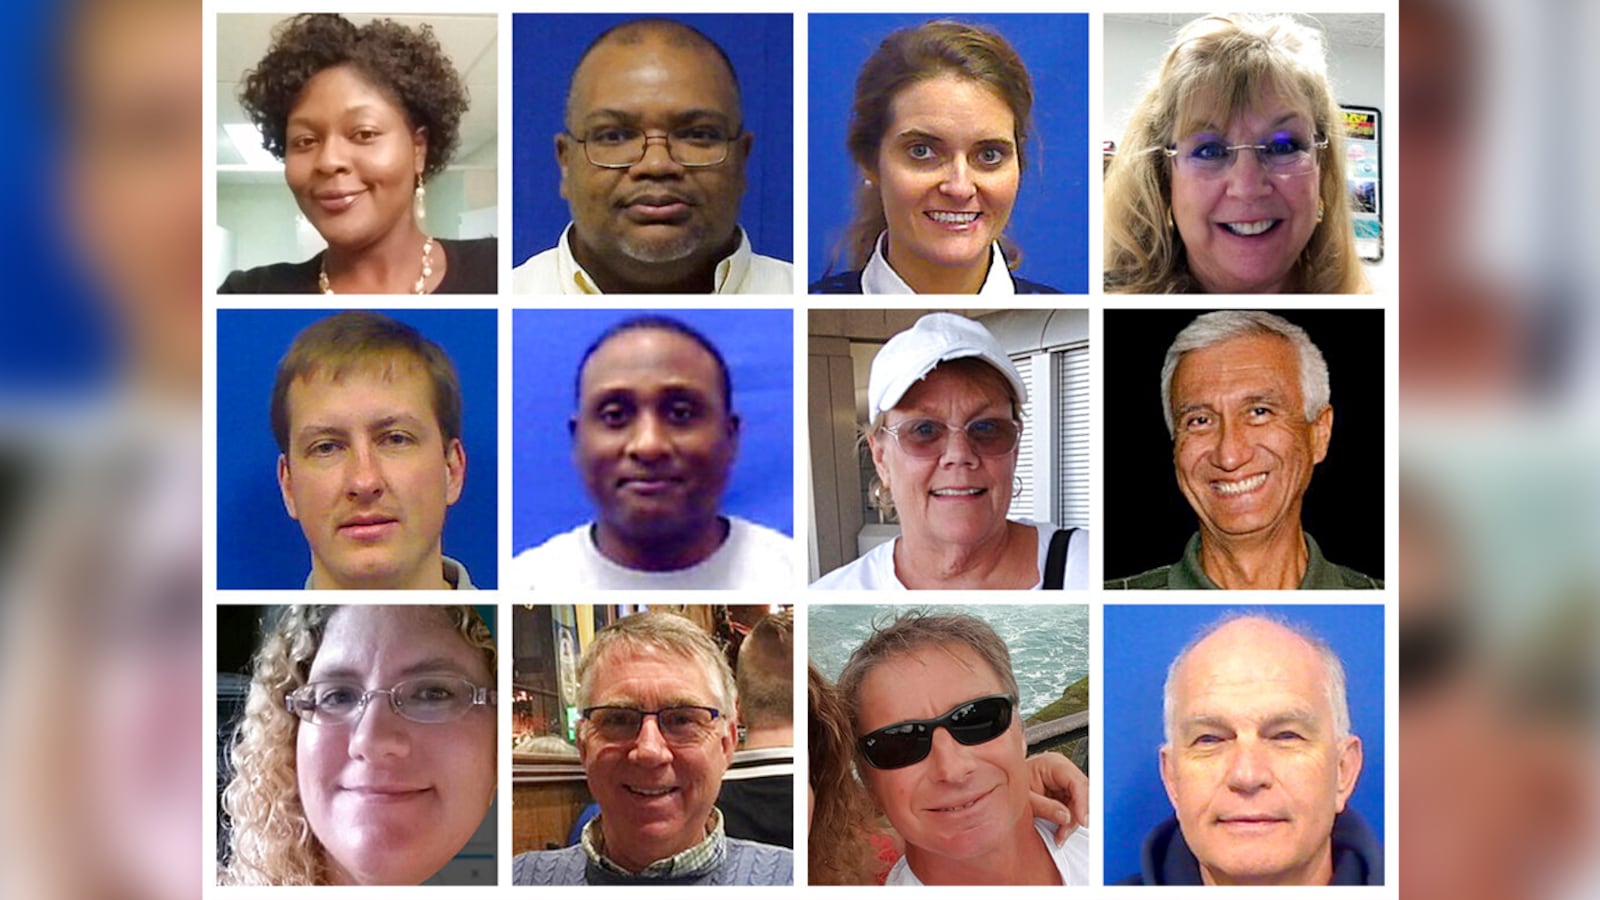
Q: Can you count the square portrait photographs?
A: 12